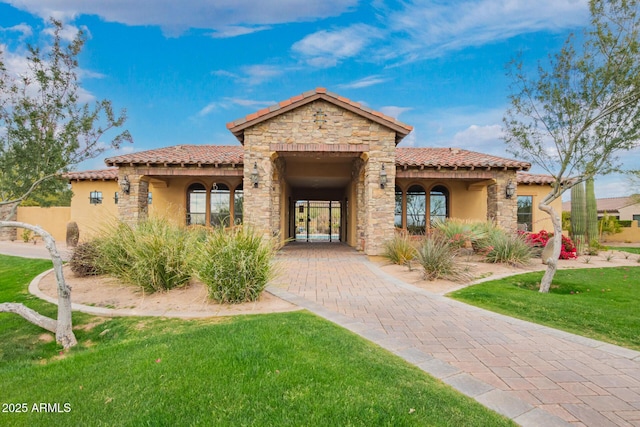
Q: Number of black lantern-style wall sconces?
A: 4